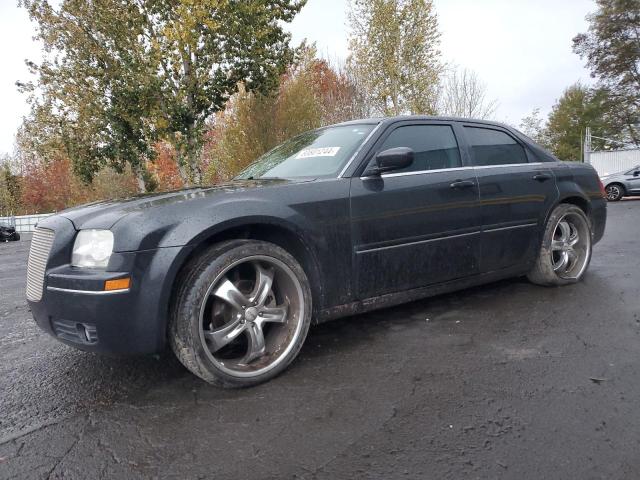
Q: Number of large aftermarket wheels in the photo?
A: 2